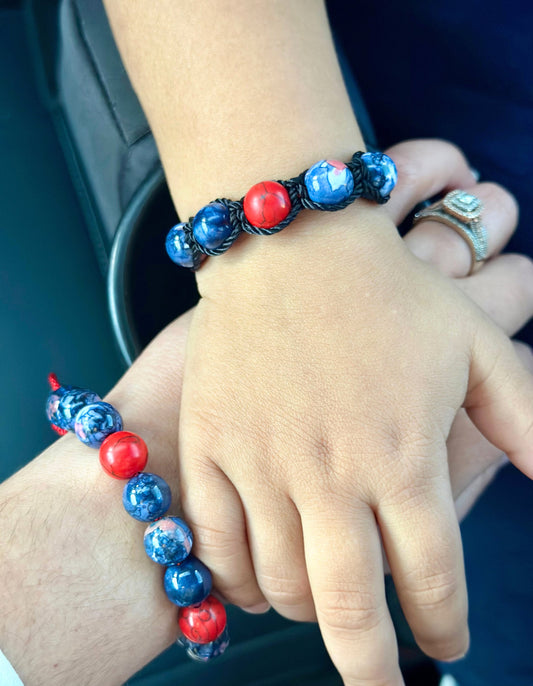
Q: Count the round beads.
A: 14